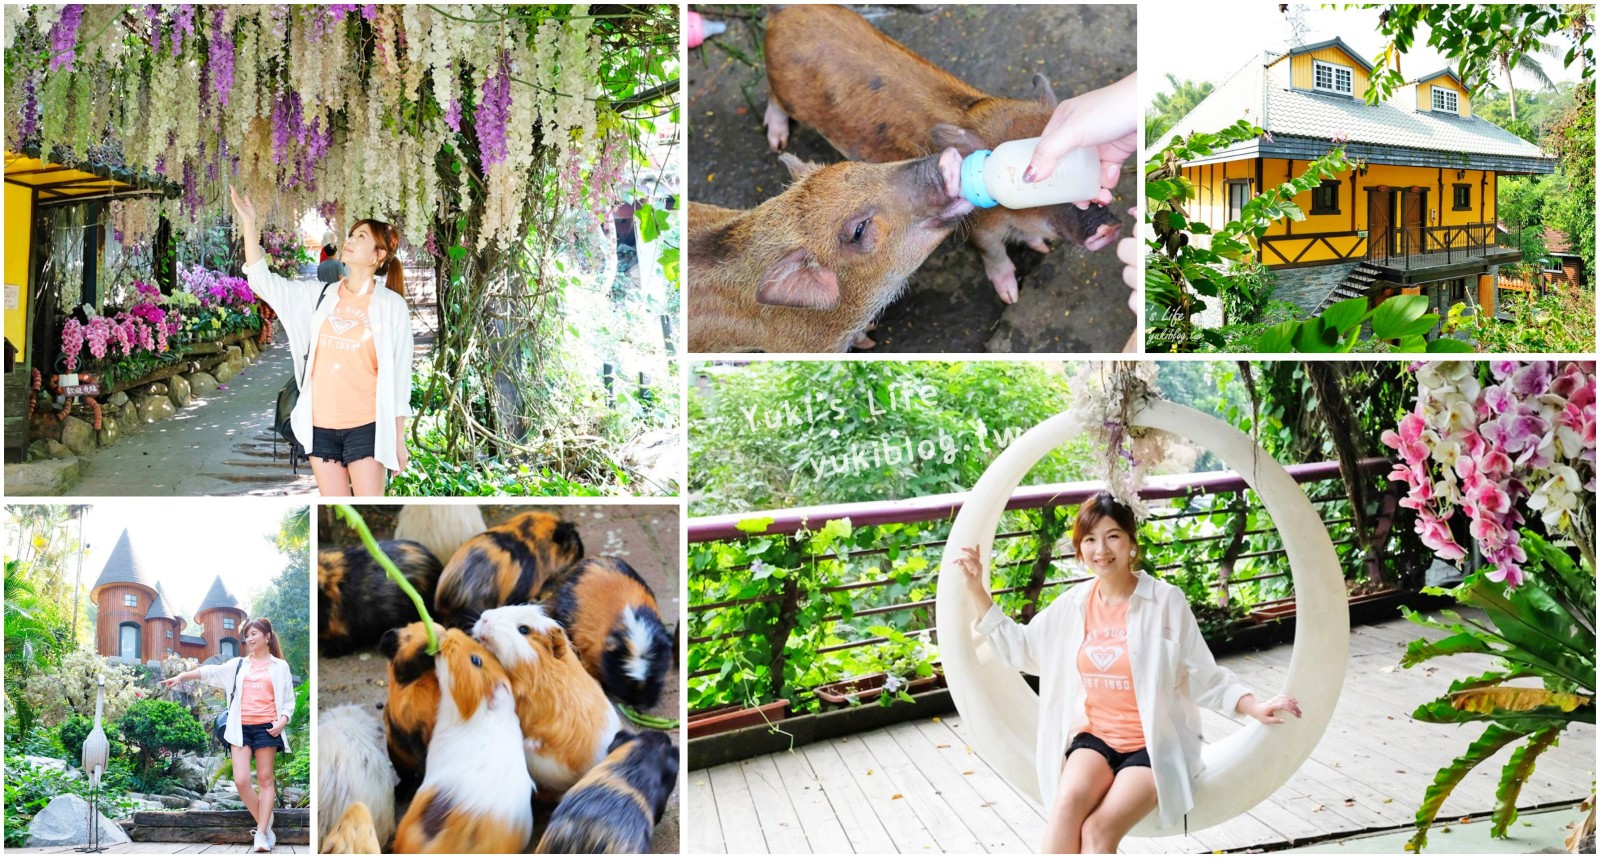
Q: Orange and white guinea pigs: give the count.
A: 2